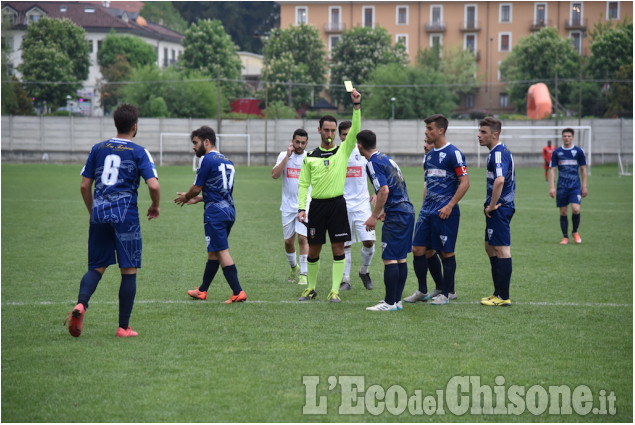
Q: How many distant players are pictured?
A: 2